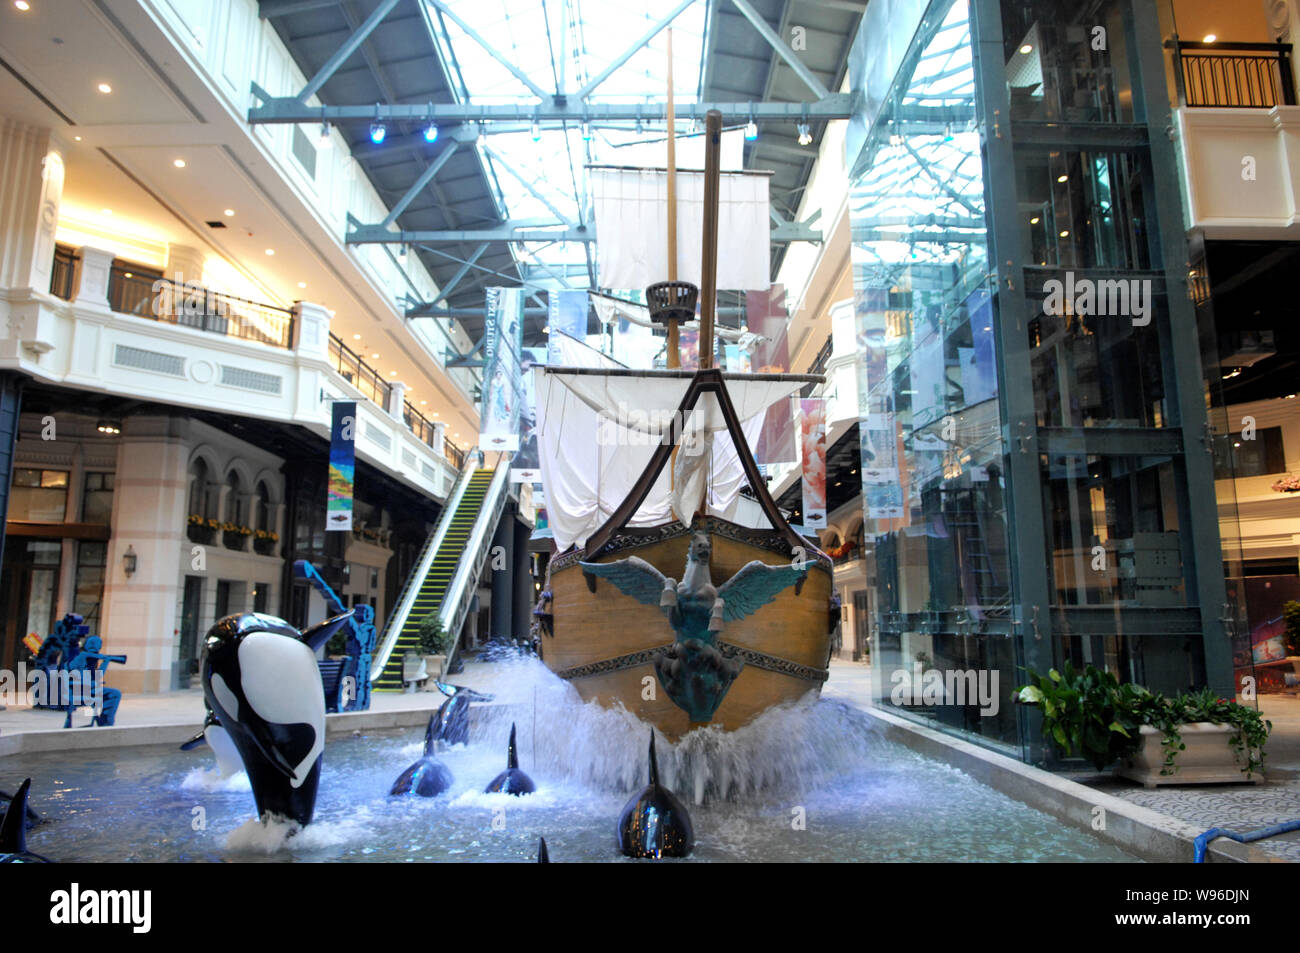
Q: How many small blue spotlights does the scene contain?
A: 2